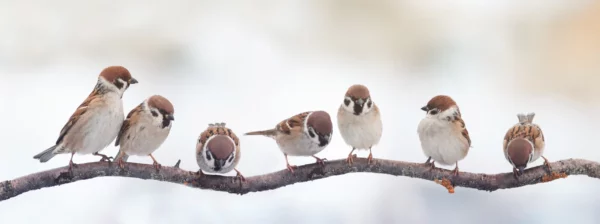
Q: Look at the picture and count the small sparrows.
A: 7